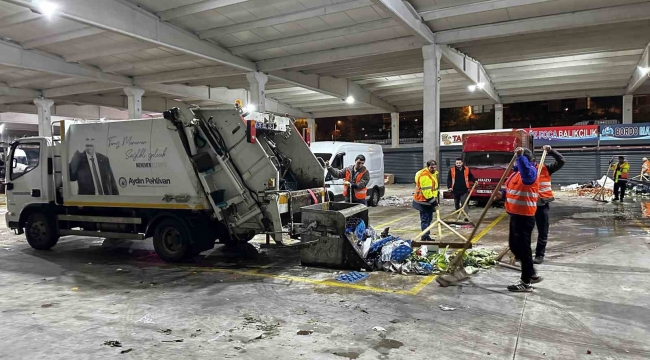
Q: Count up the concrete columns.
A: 8